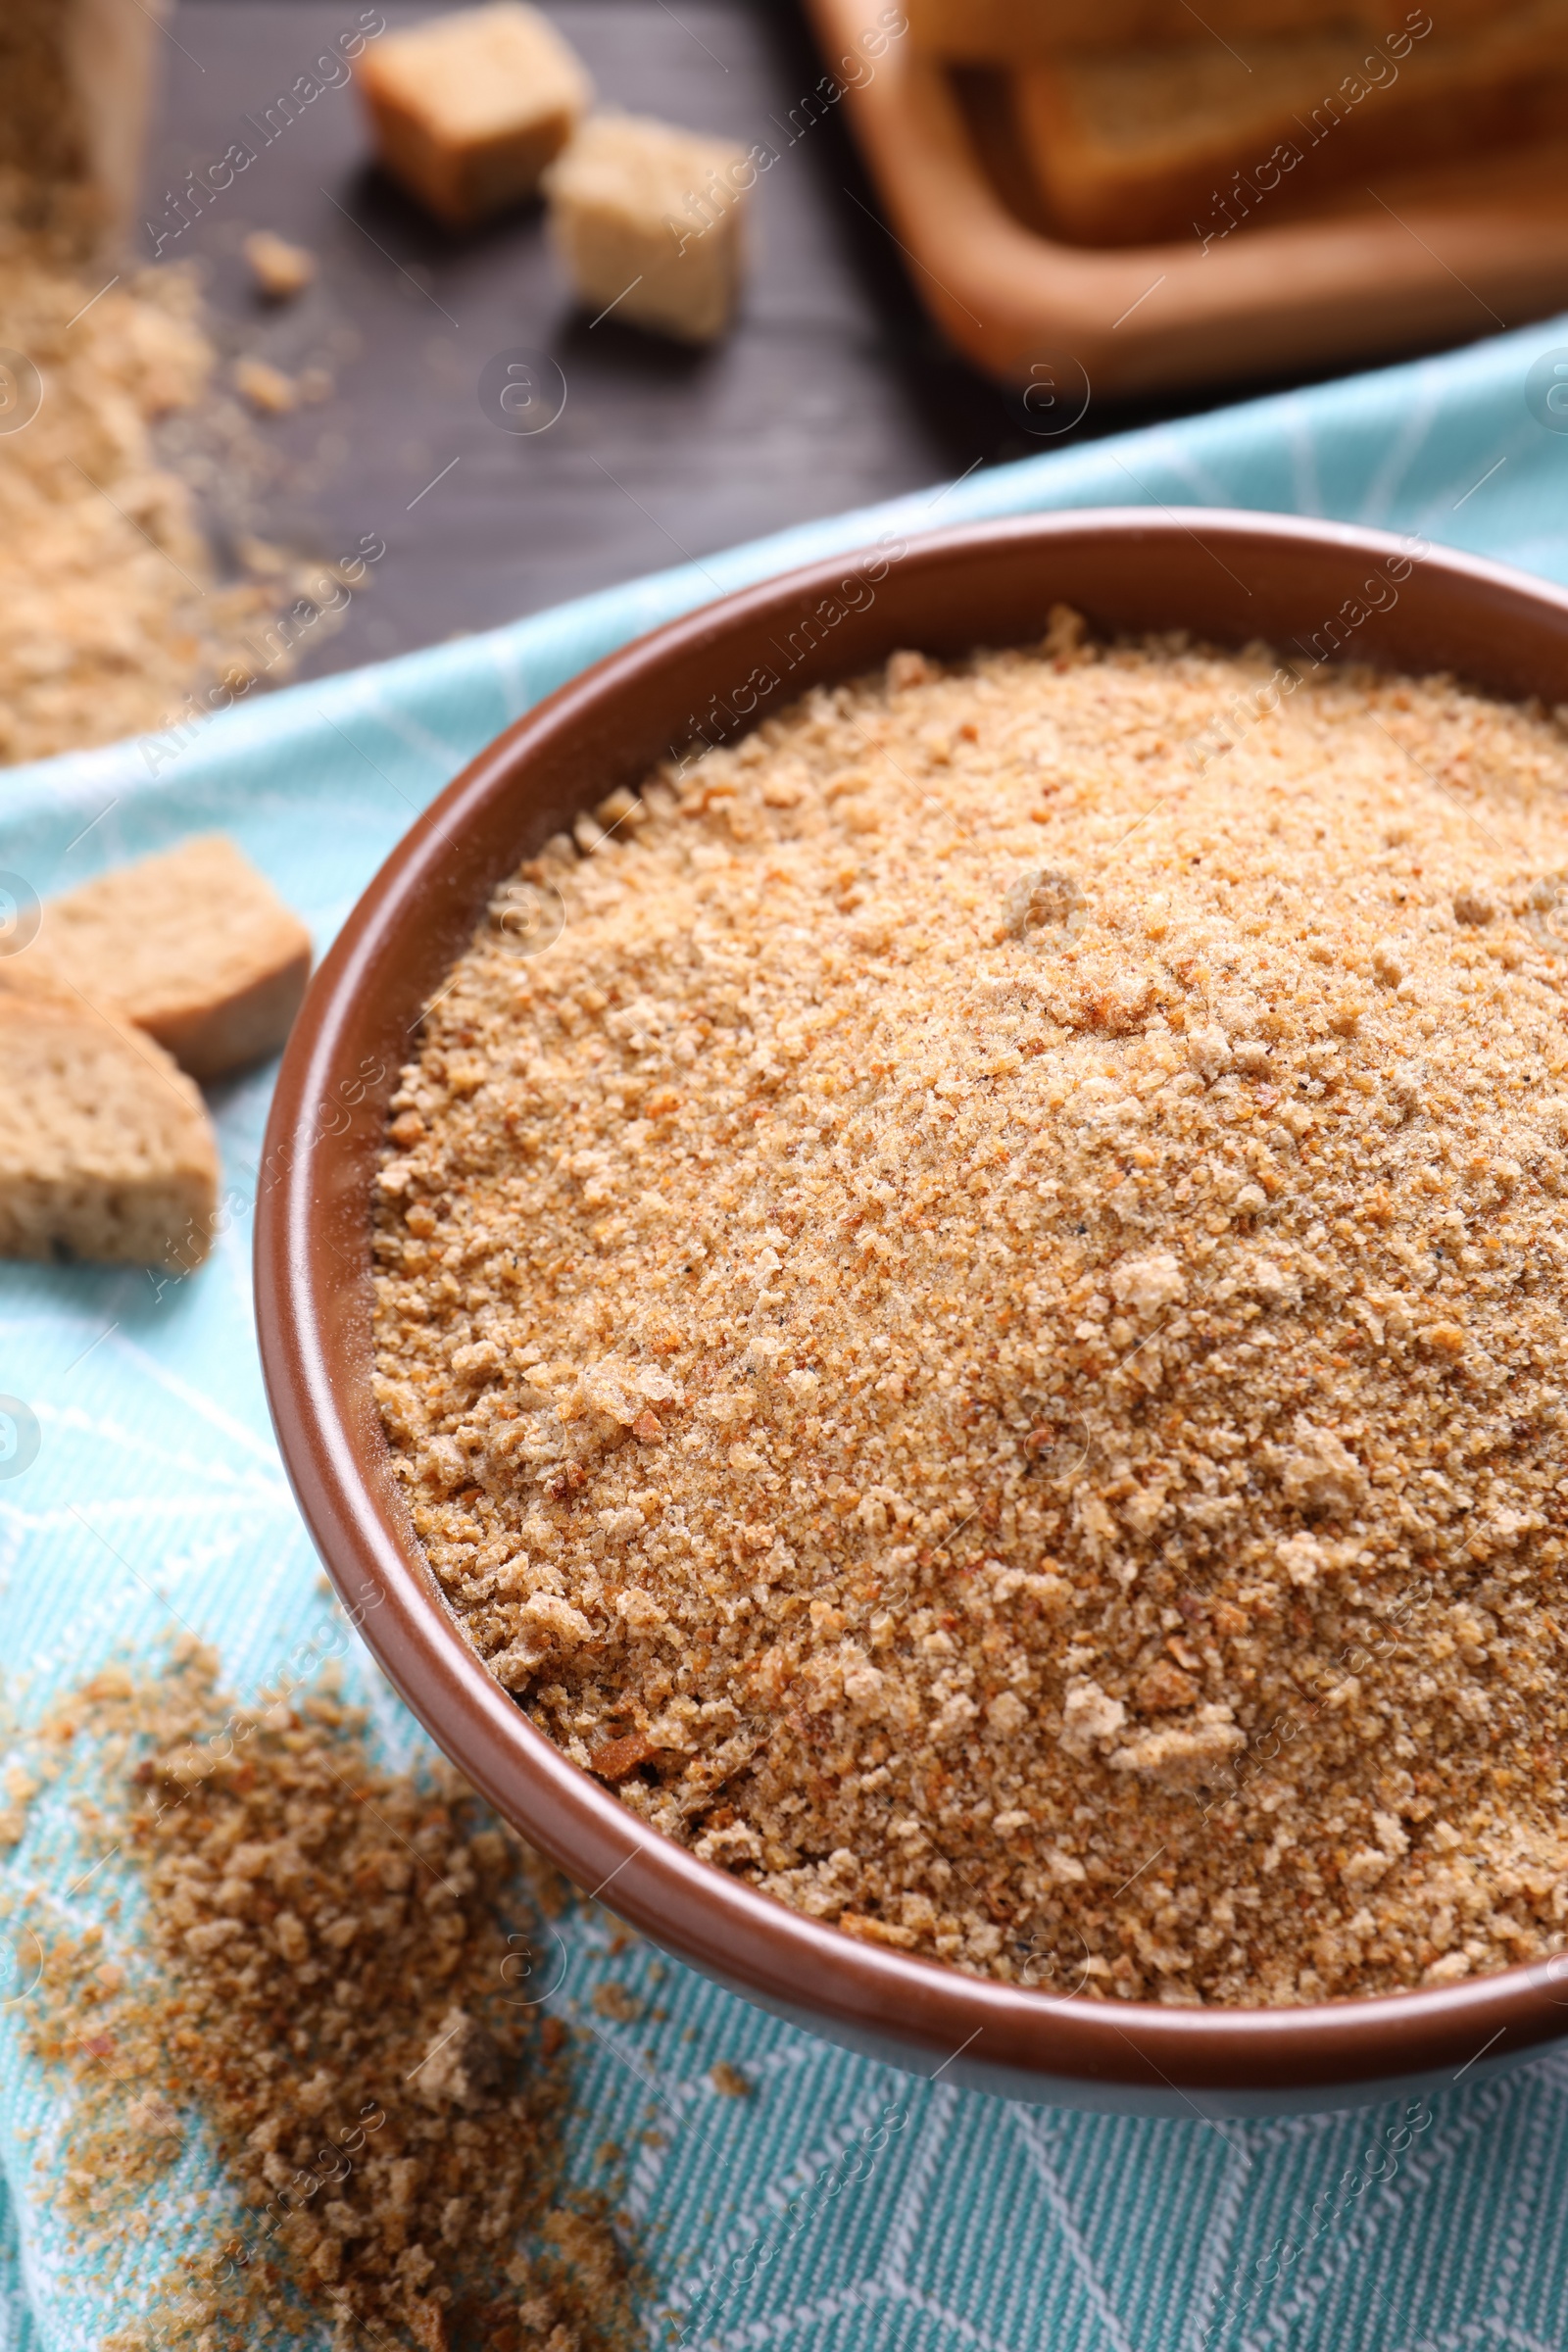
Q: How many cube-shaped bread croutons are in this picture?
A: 2